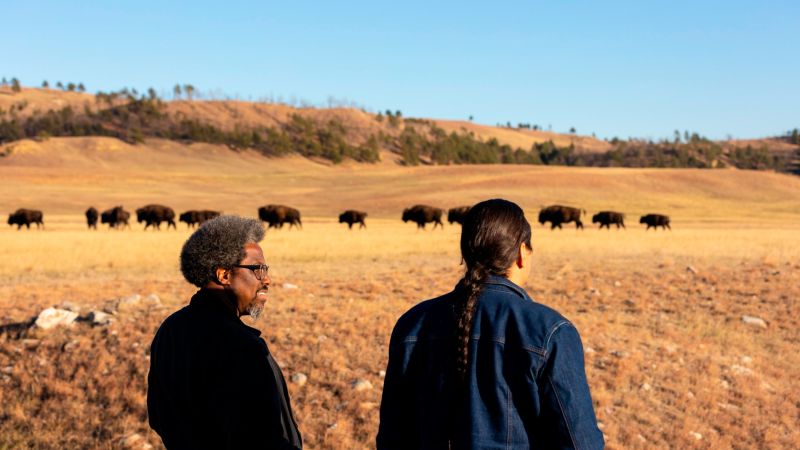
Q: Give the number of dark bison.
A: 12